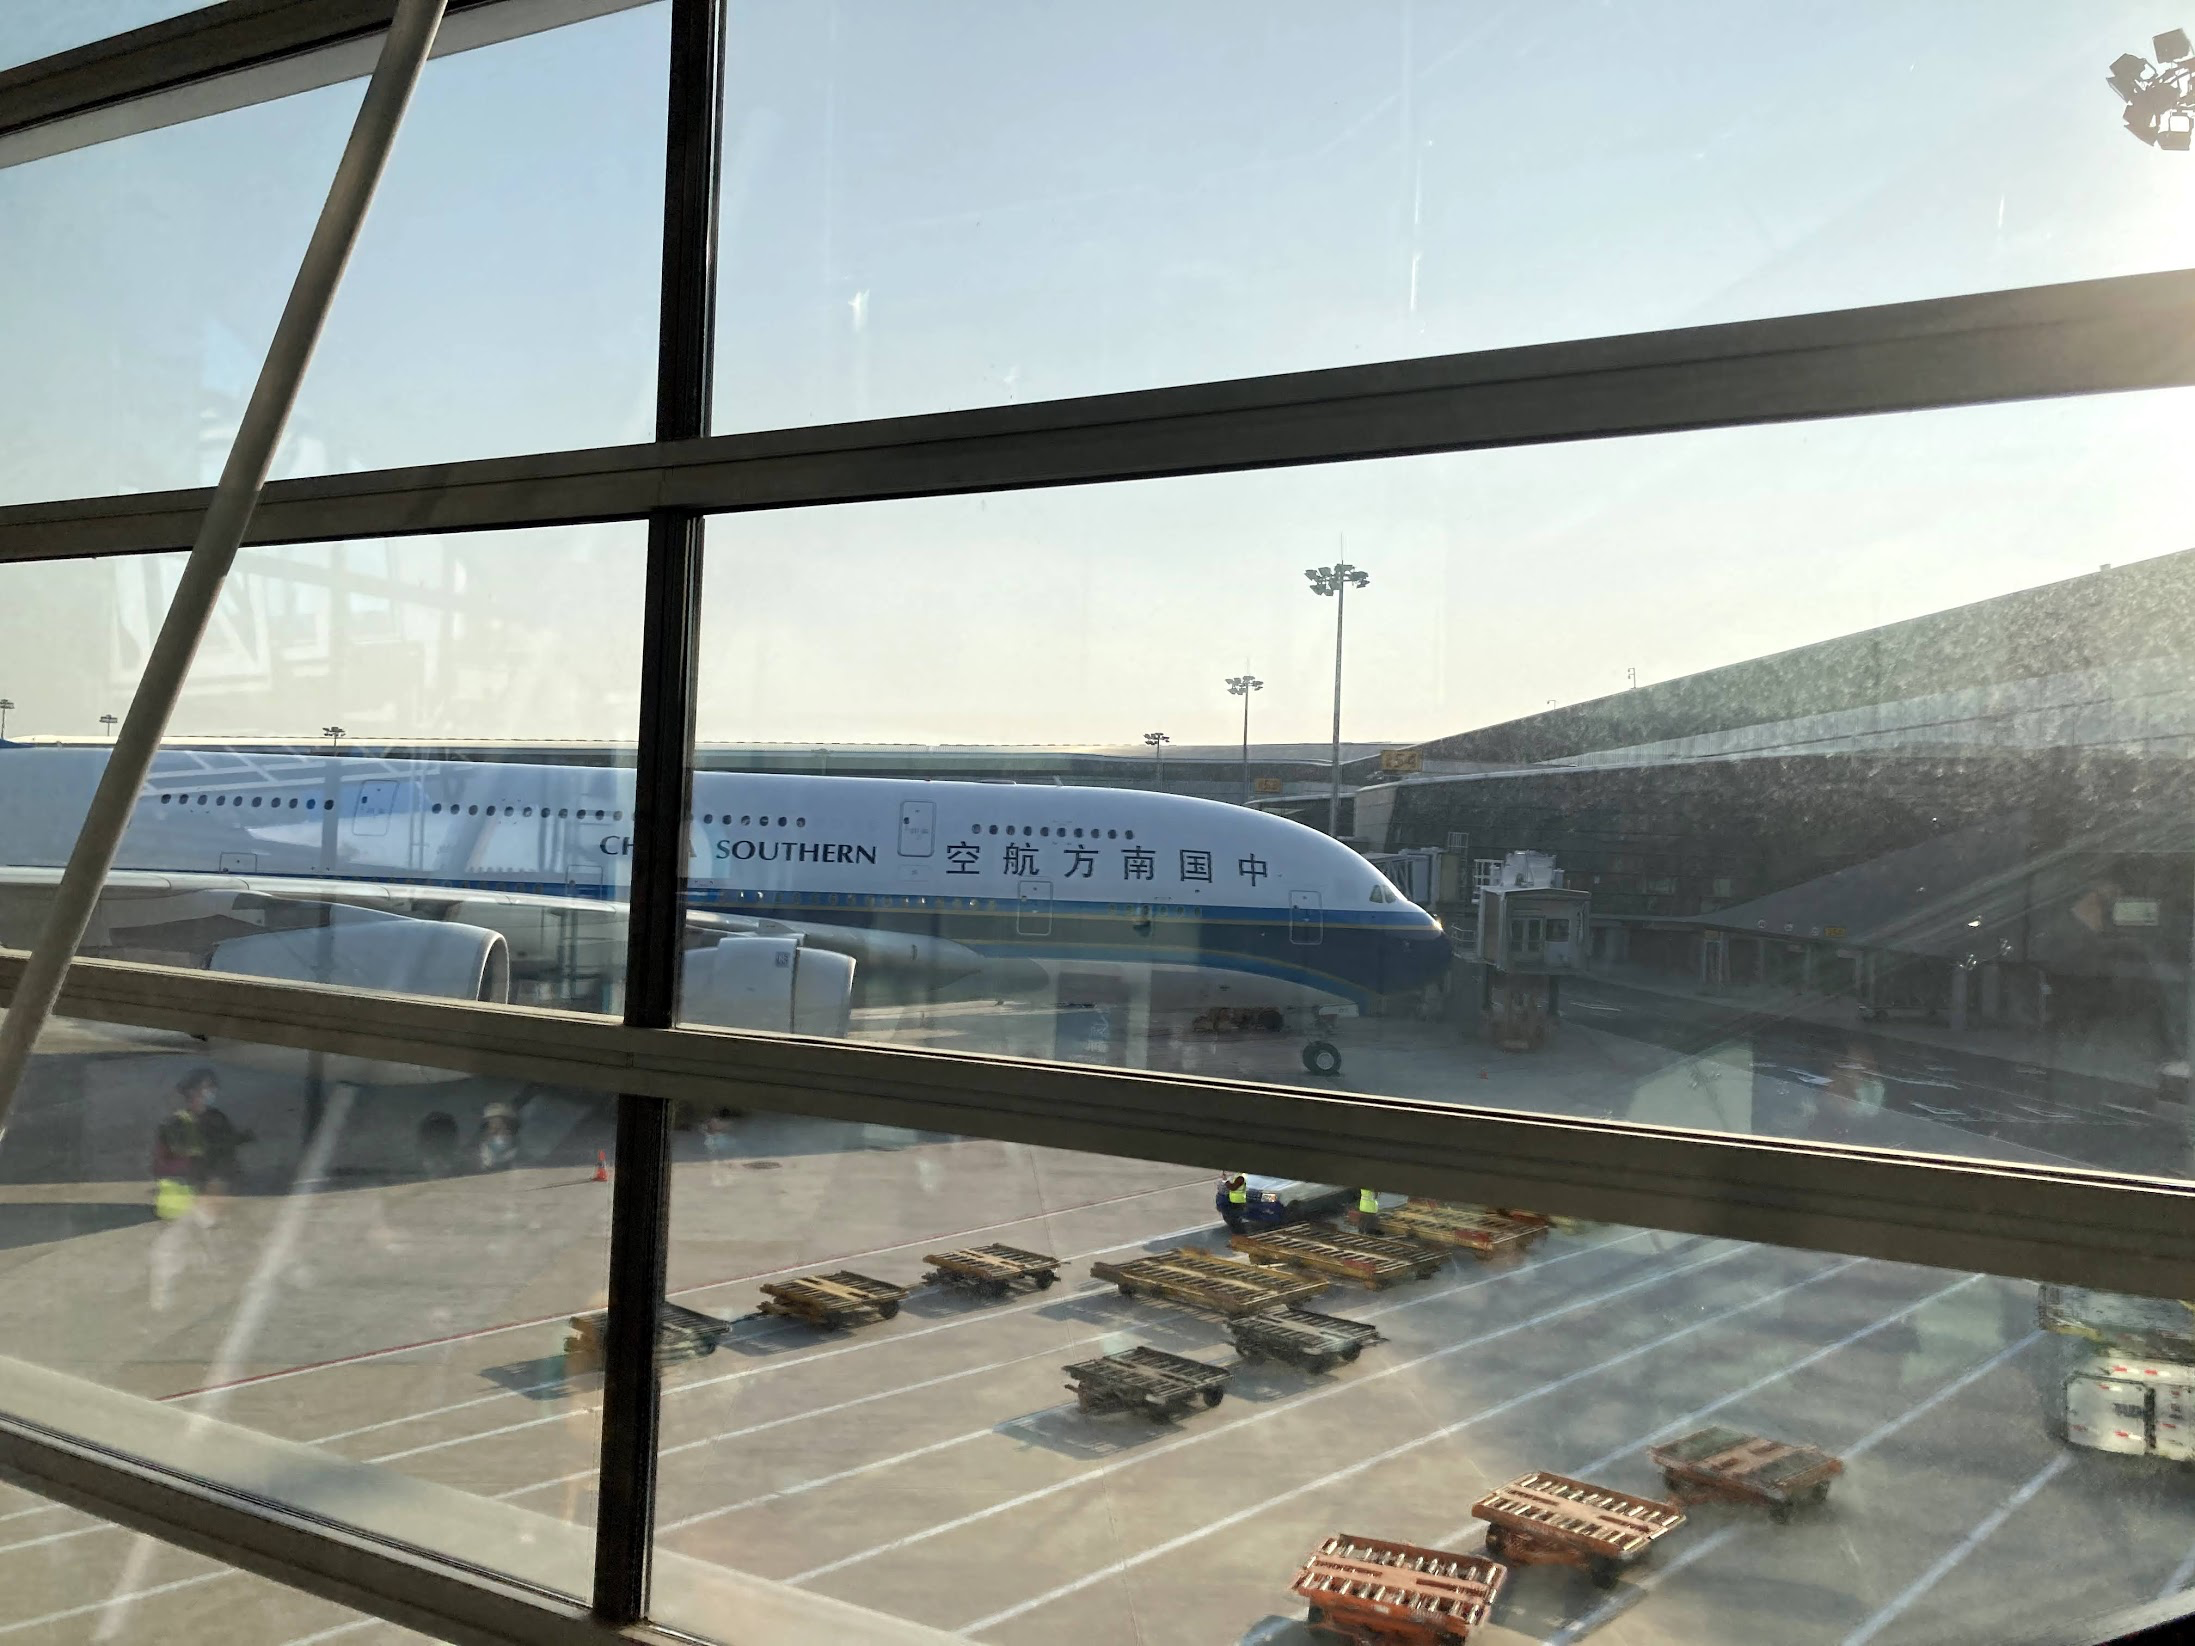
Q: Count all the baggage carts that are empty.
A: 11